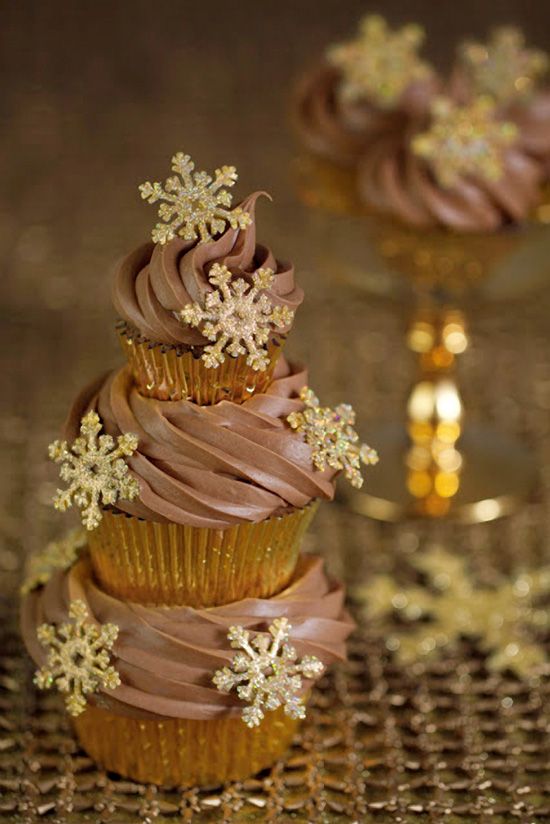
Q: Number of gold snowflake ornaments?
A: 11